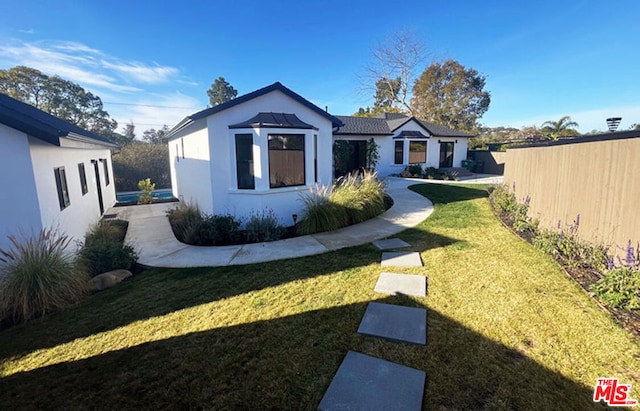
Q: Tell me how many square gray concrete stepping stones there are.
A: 5